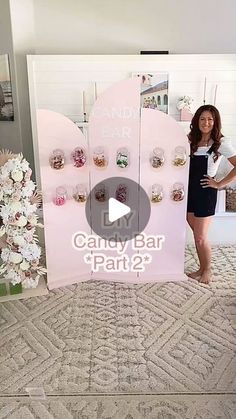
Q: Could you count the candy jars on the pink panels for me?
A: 12